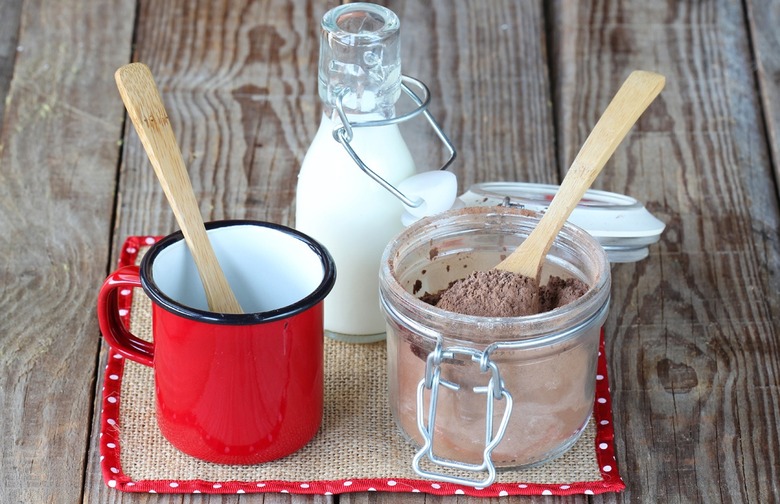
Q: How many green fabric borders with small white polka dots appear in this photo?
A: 0